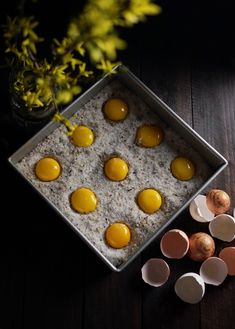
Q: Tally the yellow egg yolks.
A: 9